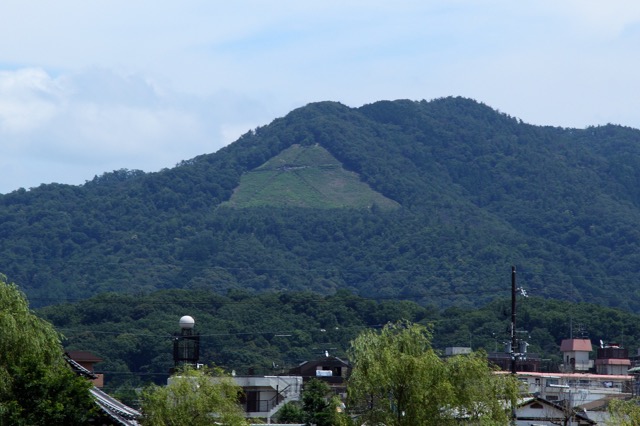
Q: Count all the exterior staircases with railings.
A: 1